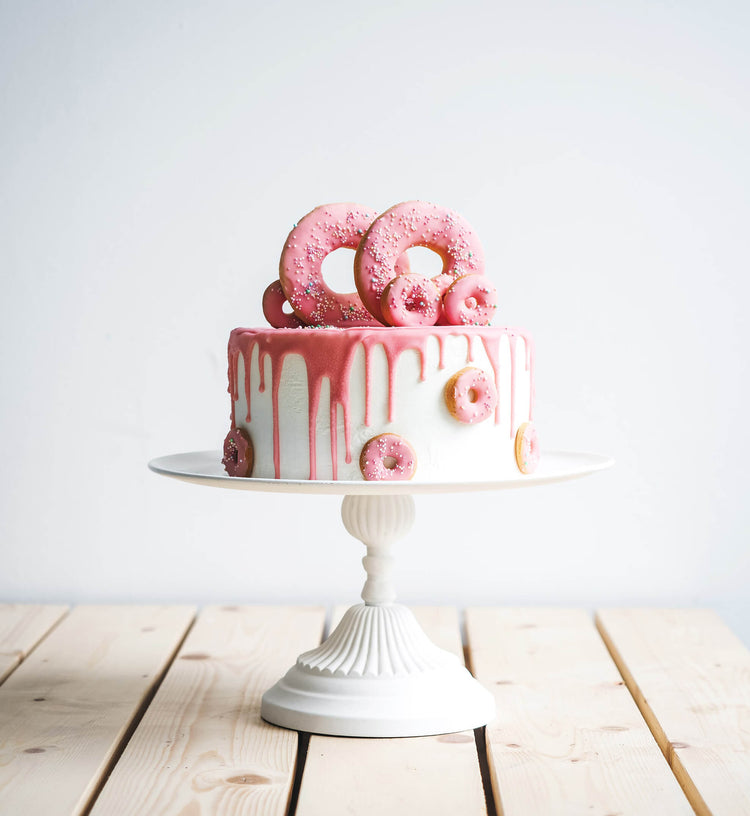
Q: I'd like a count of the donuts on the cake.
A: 9